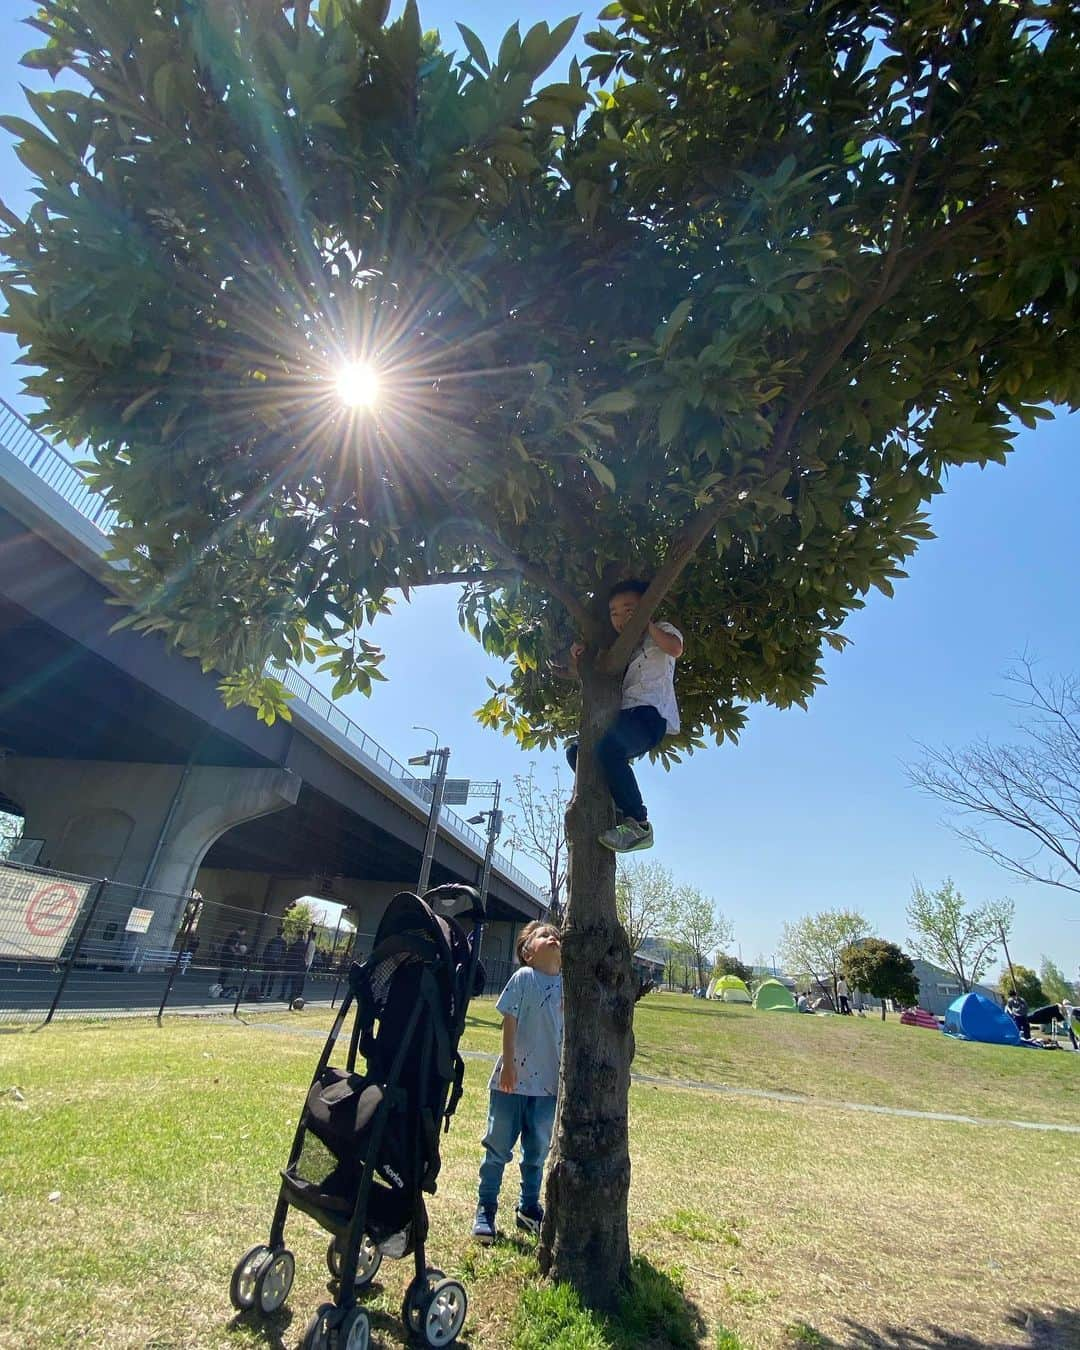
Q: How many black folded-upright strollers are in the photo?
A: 1